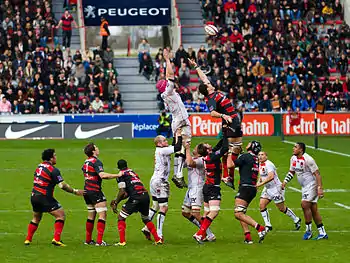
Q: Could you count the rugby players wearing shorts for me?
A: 11